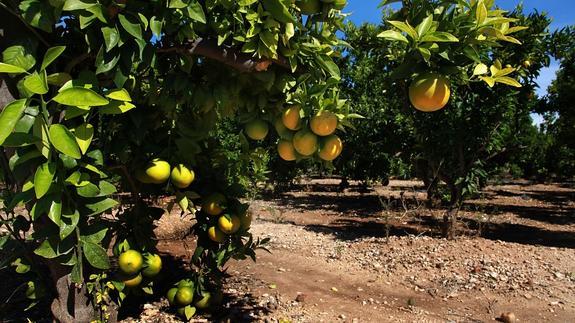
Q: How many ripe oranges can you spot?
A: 6